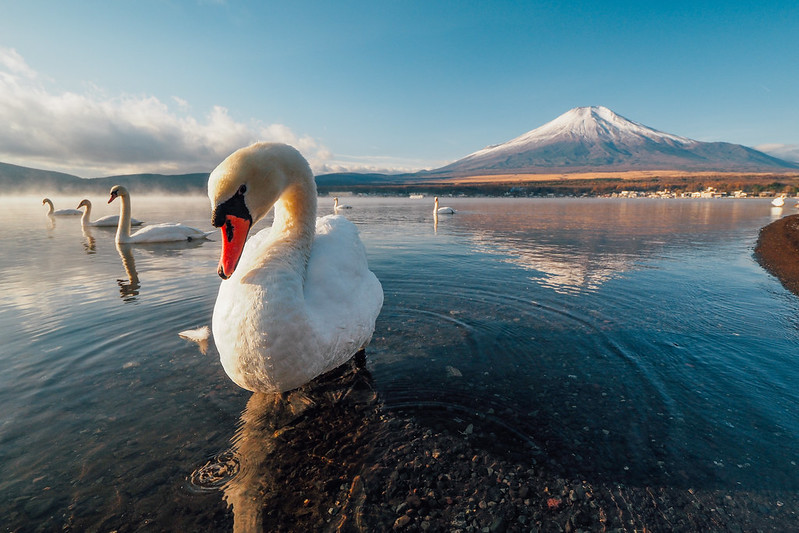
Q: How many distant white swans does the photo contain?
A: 6